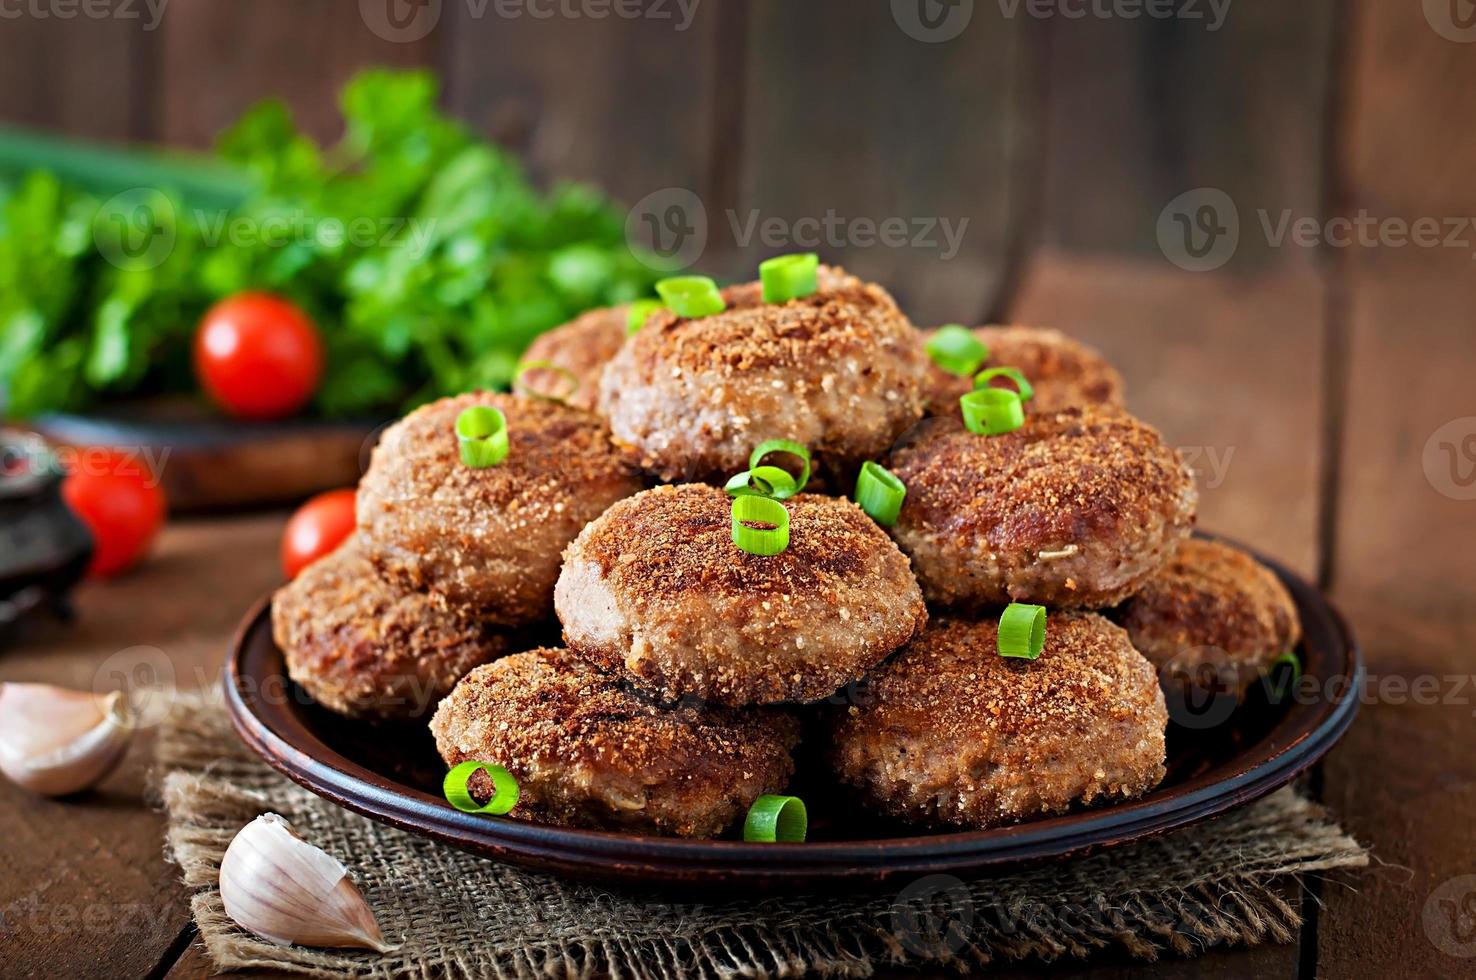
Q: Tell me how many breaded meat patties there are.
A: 10